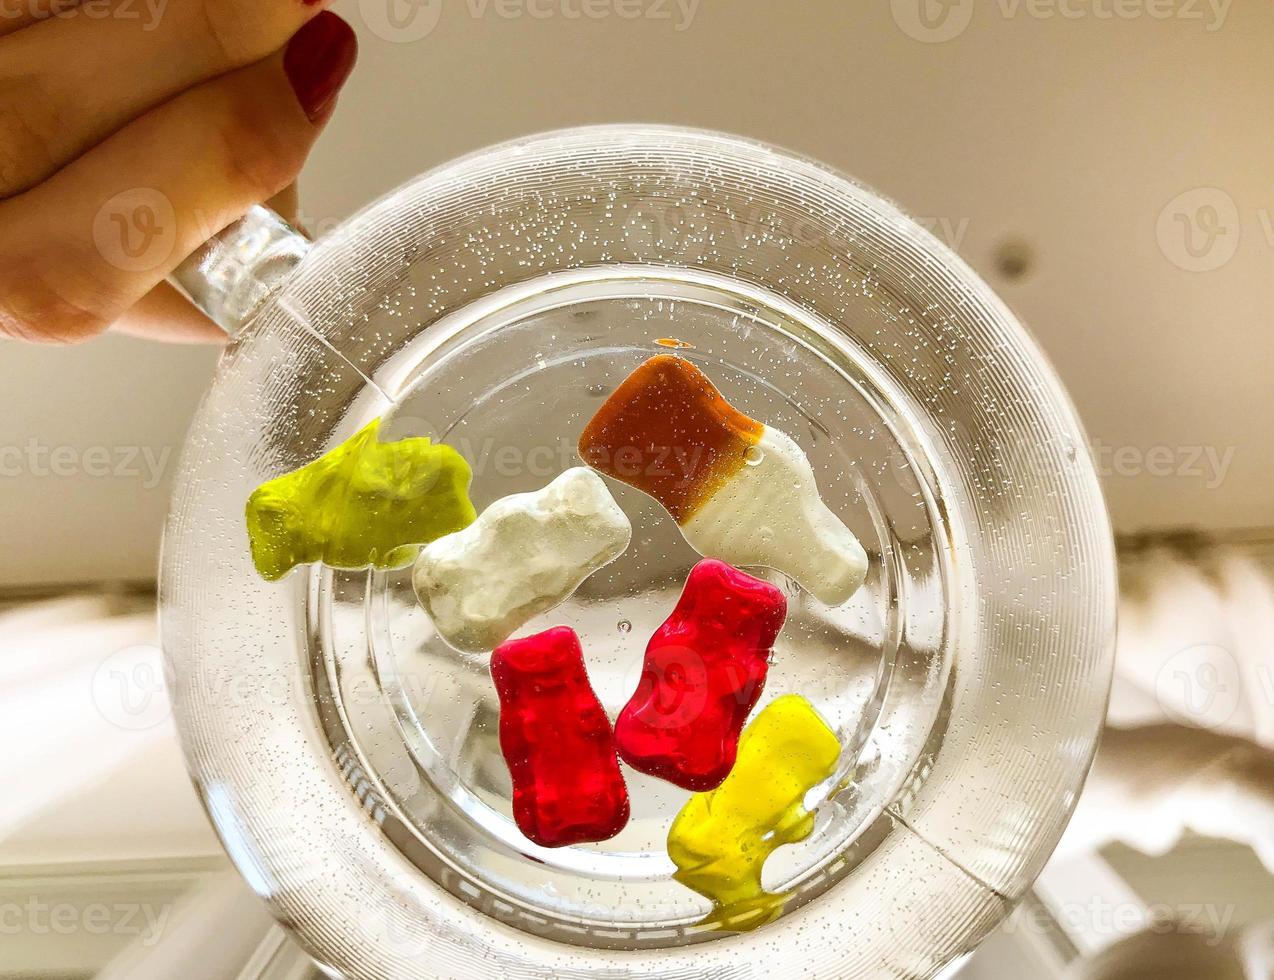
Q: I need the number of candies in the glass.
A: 6